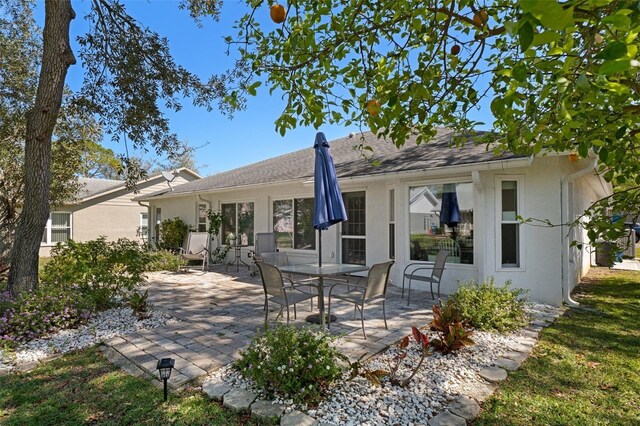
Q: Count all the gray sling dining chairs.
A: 4